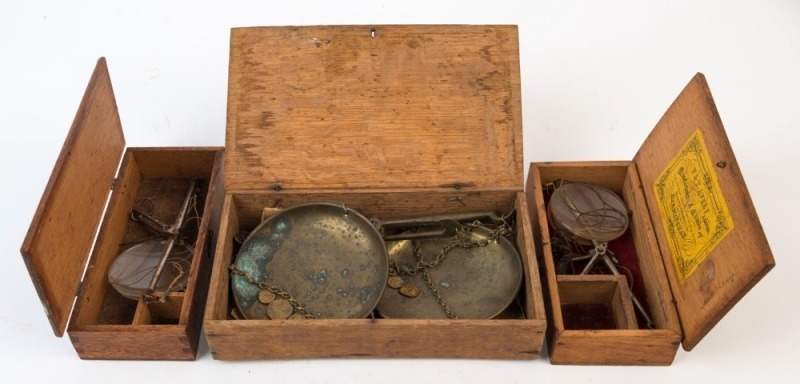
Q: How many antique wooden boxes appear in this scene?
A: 3